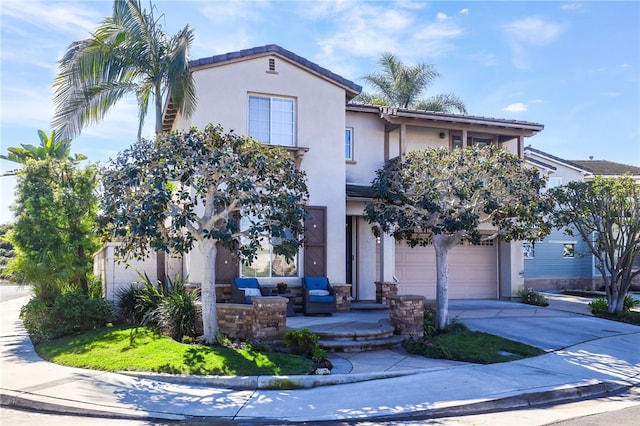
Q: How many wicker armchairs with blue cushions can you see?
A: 2